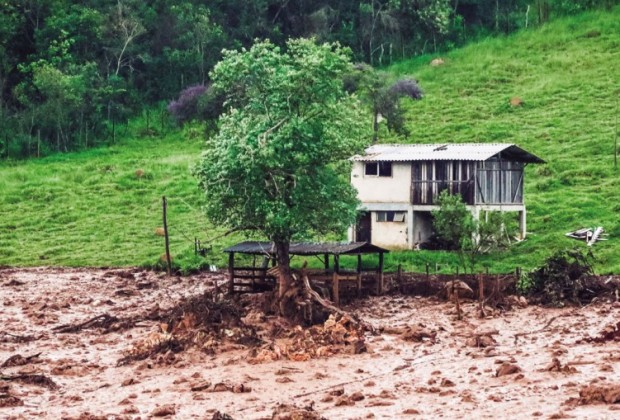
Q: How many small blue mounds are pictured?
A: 0